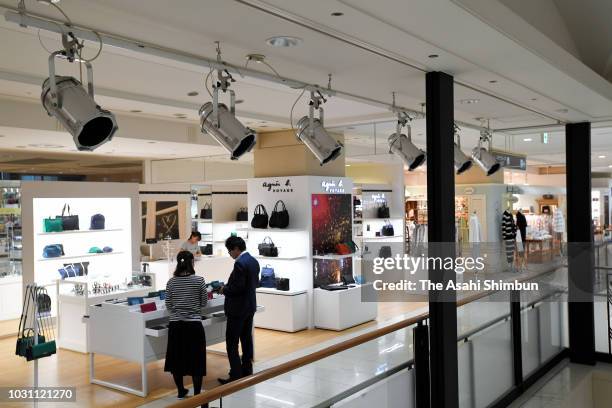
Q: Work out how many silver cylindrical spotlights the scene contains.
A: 6